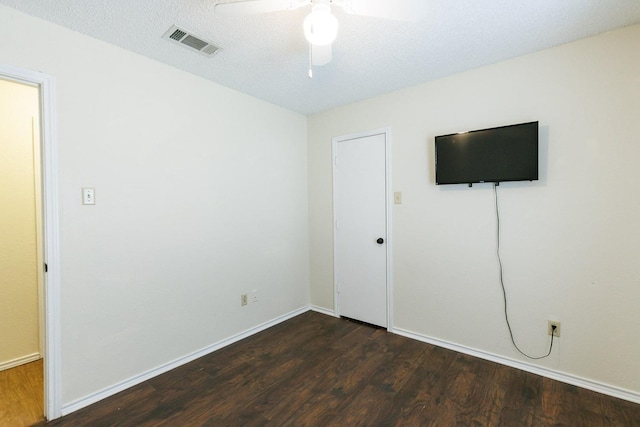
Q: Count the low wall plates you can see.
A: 3